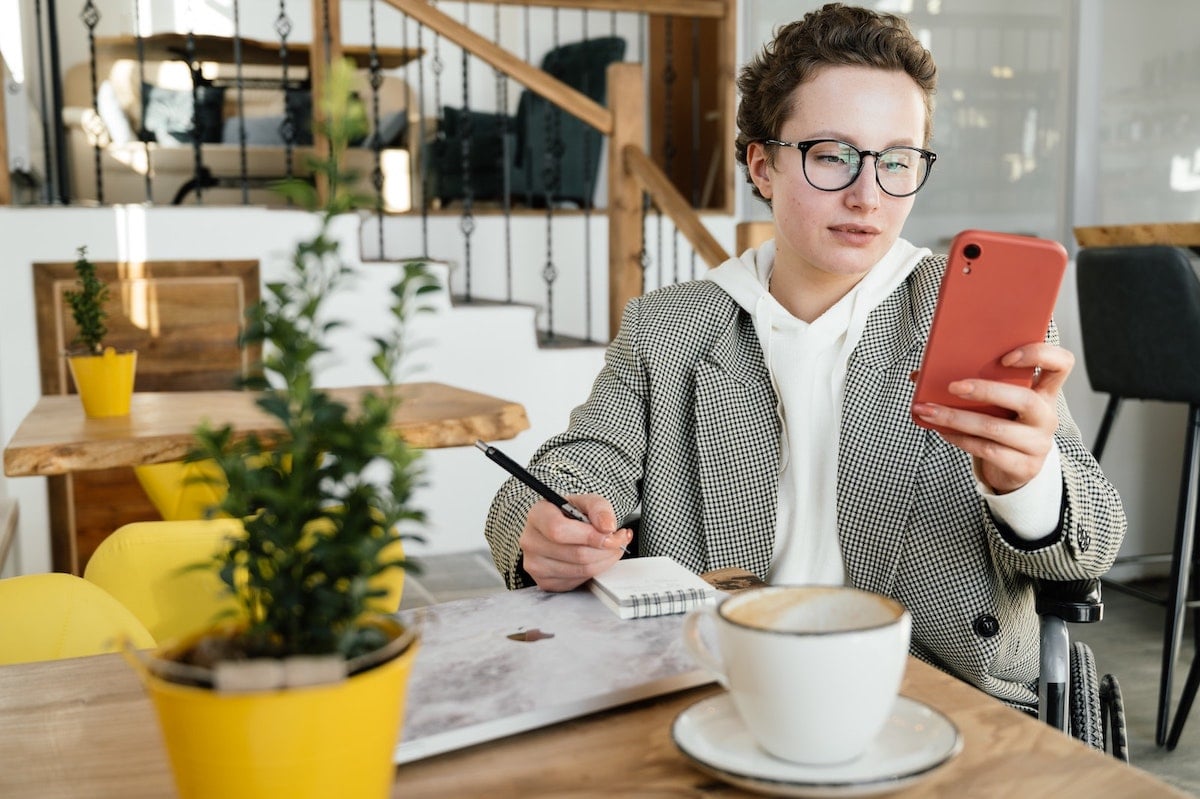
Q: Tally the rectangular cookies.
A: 0